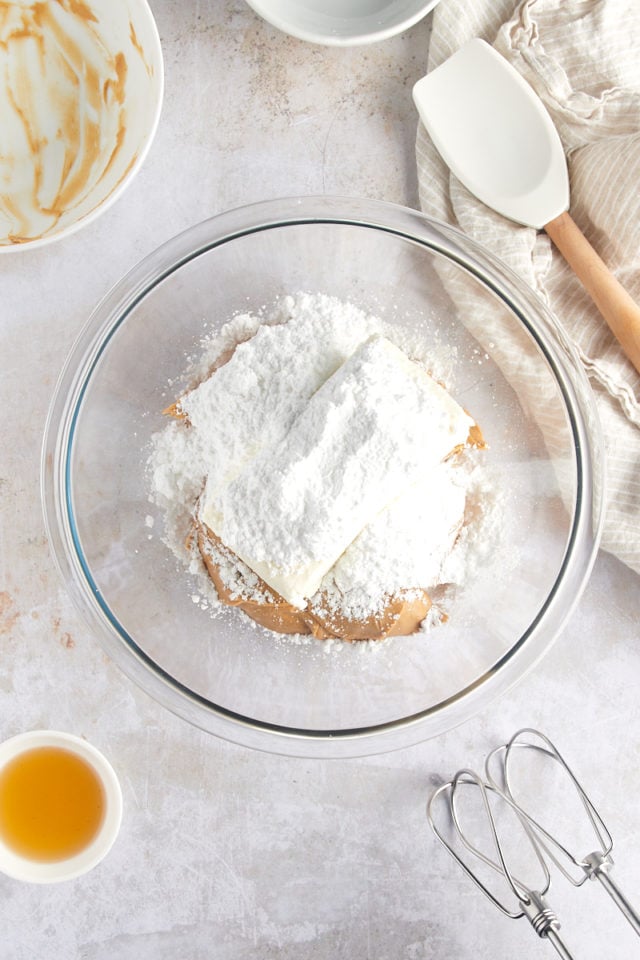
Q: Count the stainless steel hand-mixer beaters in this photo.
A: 2